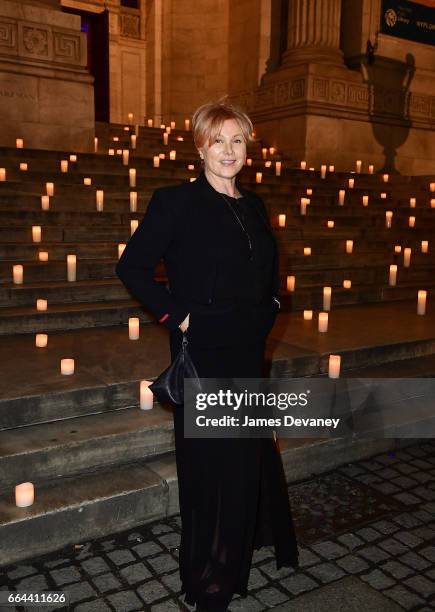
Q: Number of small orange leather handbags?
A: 0